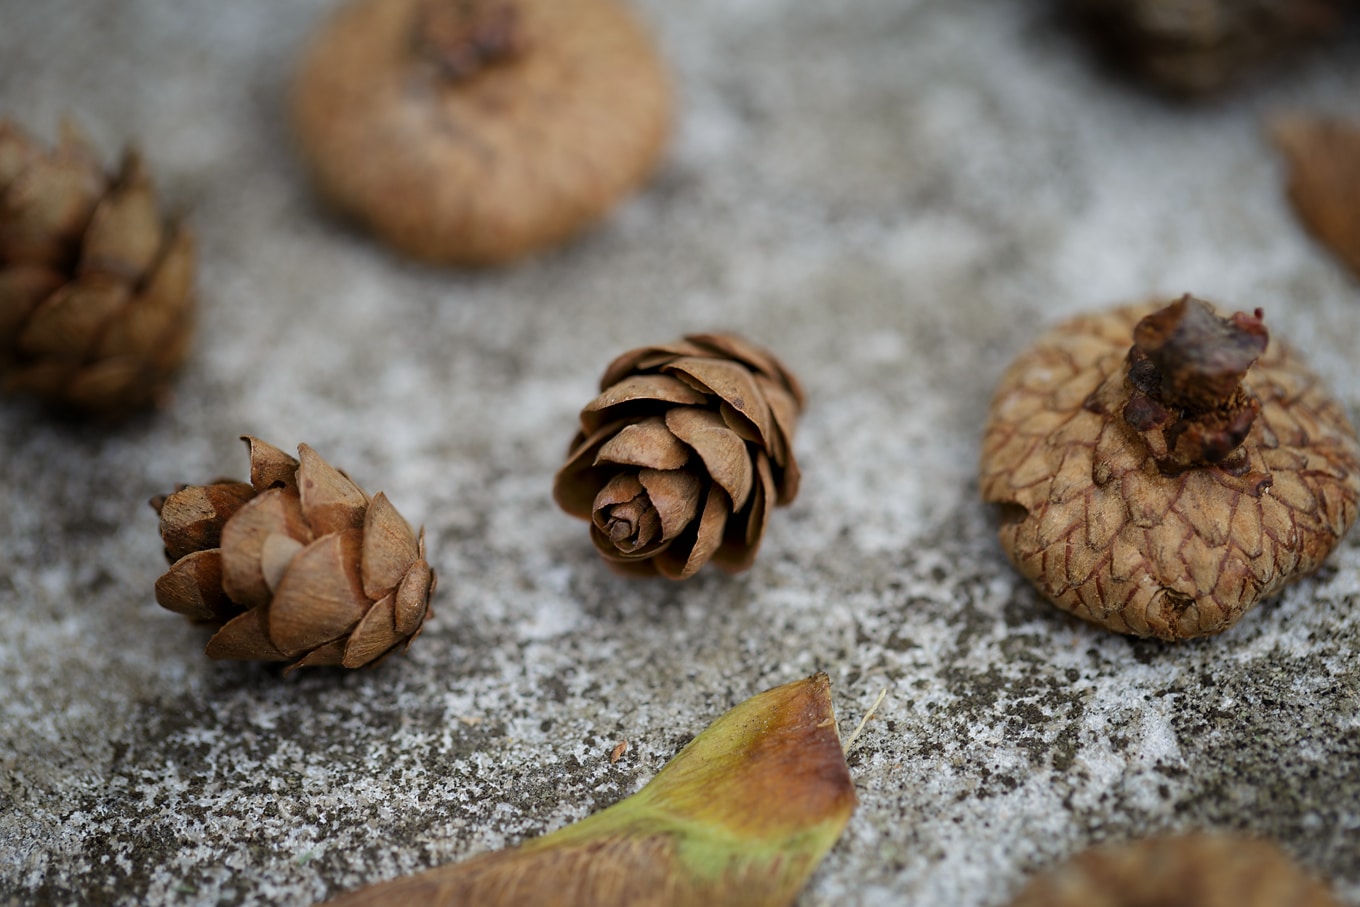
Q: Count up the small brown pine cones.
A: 3